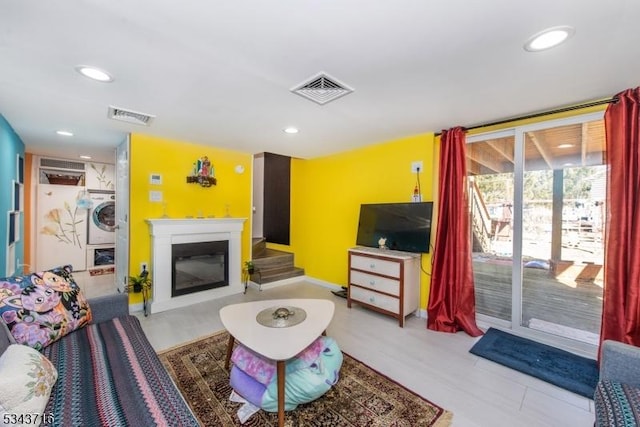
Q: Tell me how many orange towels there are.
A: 0